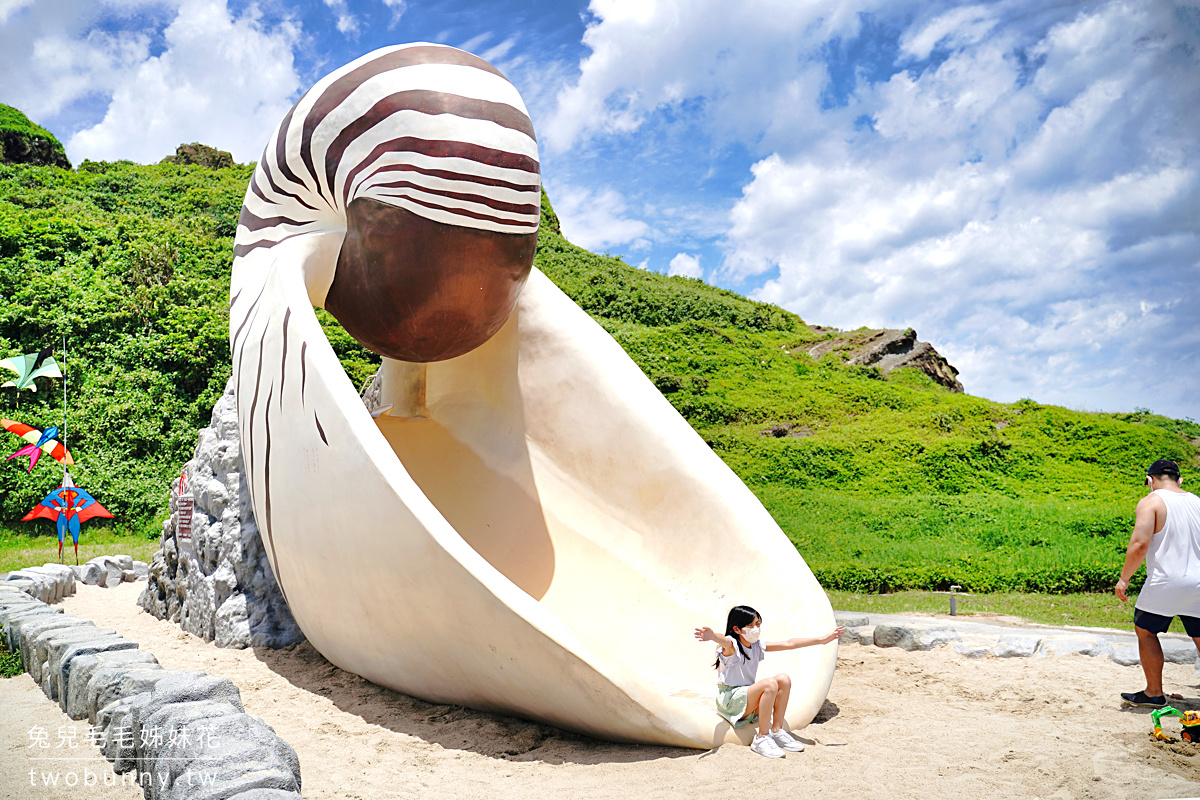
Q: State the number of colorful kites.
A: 3